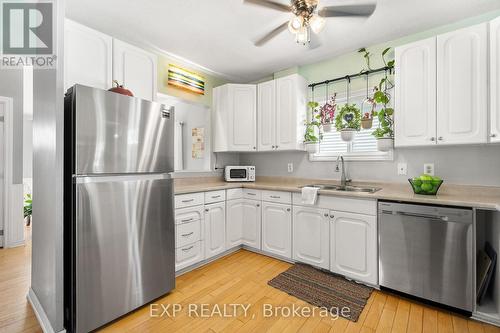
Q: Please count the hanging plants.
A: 5